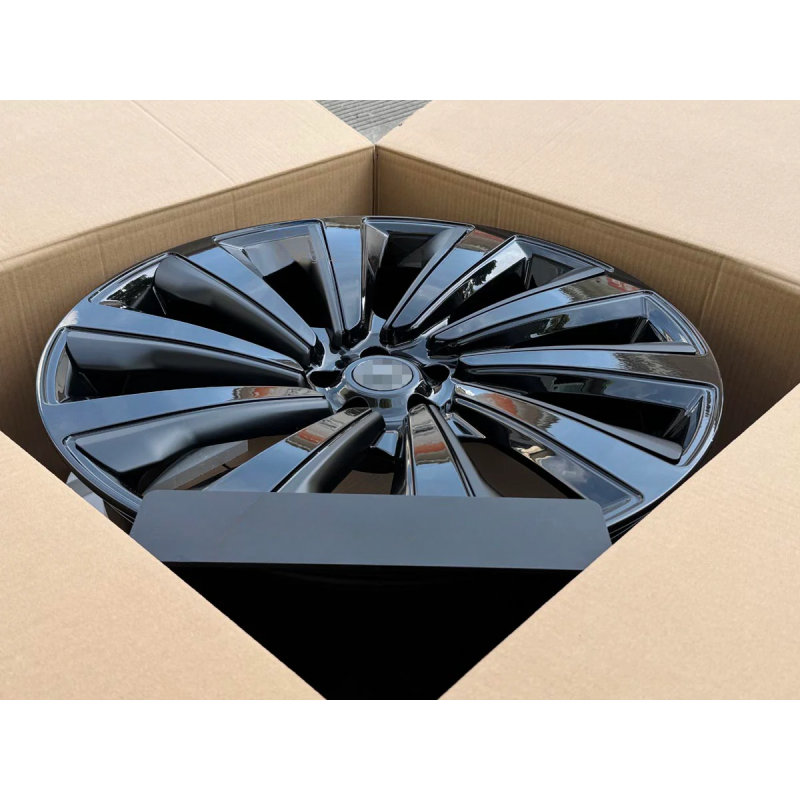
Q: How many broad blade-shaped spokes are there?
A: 10